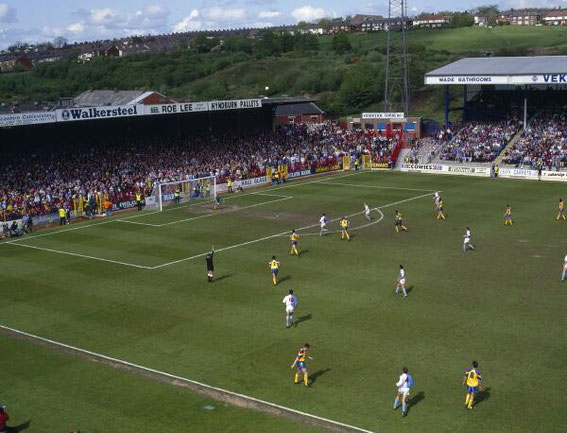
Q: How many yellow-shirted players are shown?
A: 9